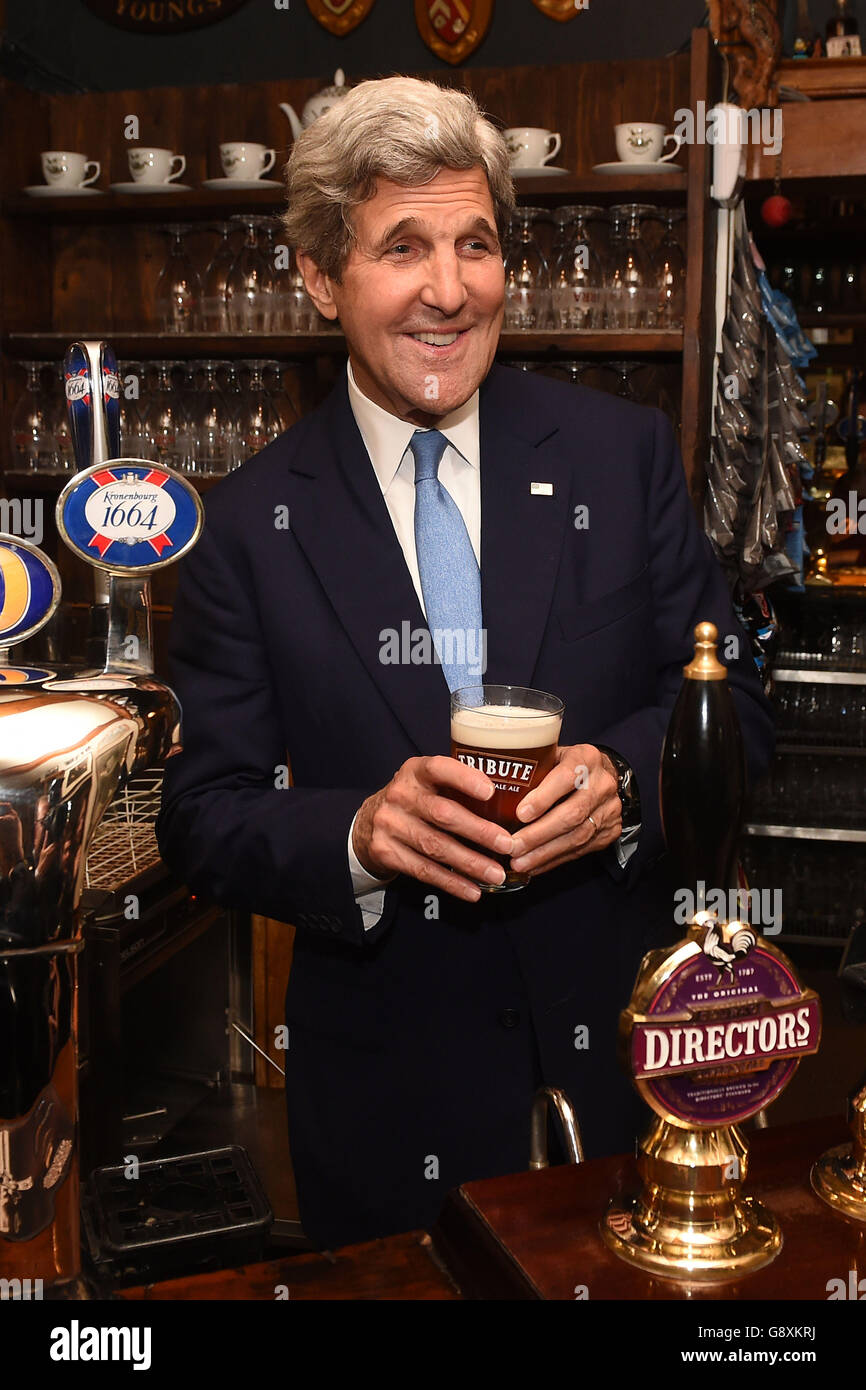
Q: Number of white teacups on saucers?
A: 5